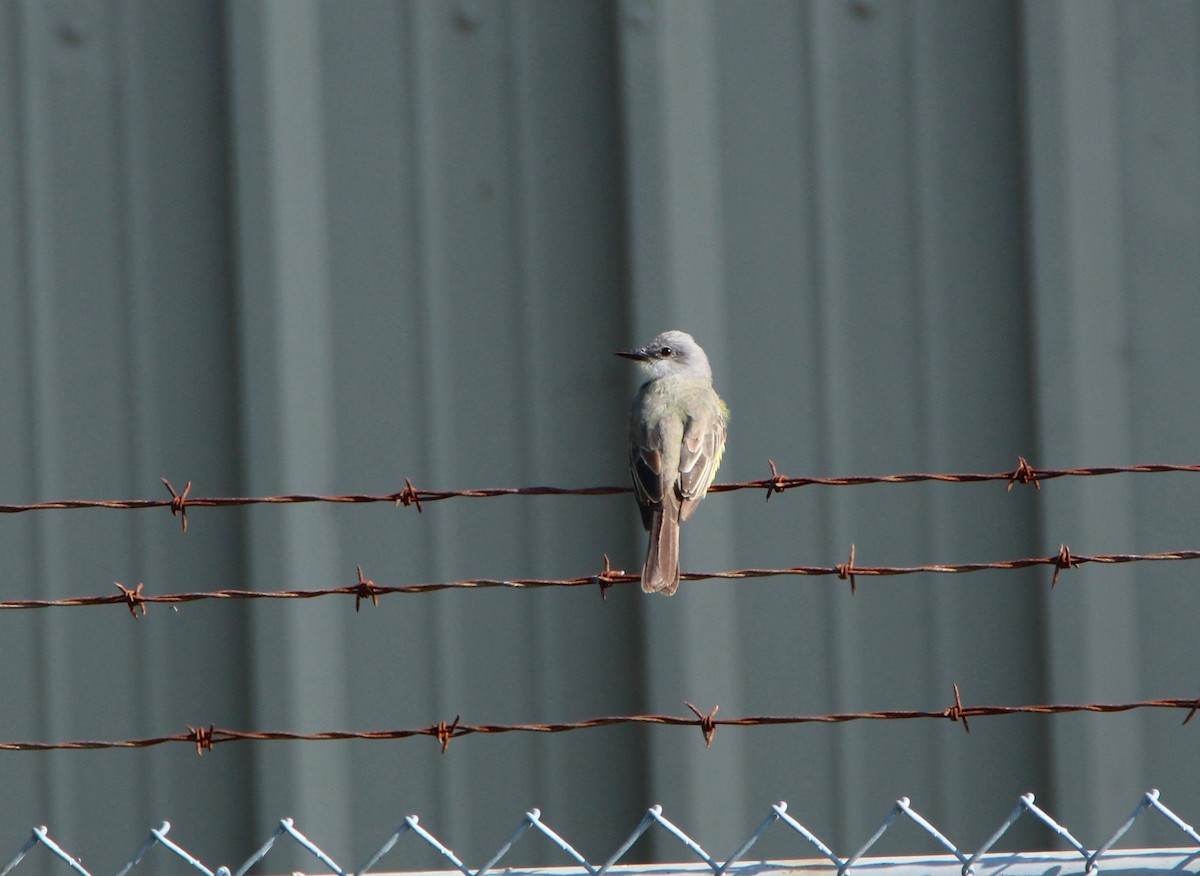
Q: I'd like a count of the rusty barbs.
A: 14